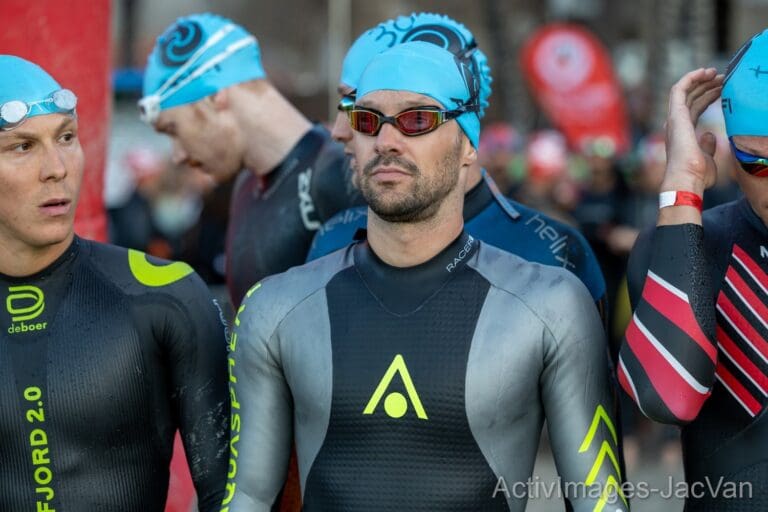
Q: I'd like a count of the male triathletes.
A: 5